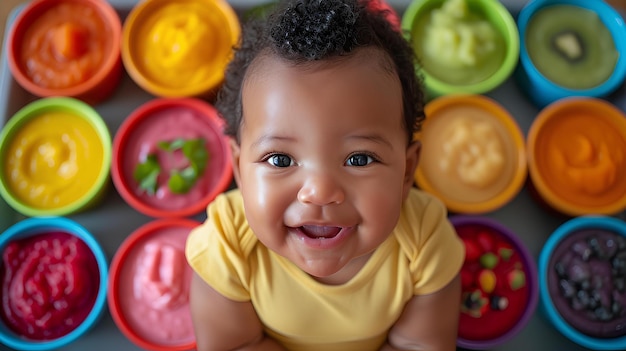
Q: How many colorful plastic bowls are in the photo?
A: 12